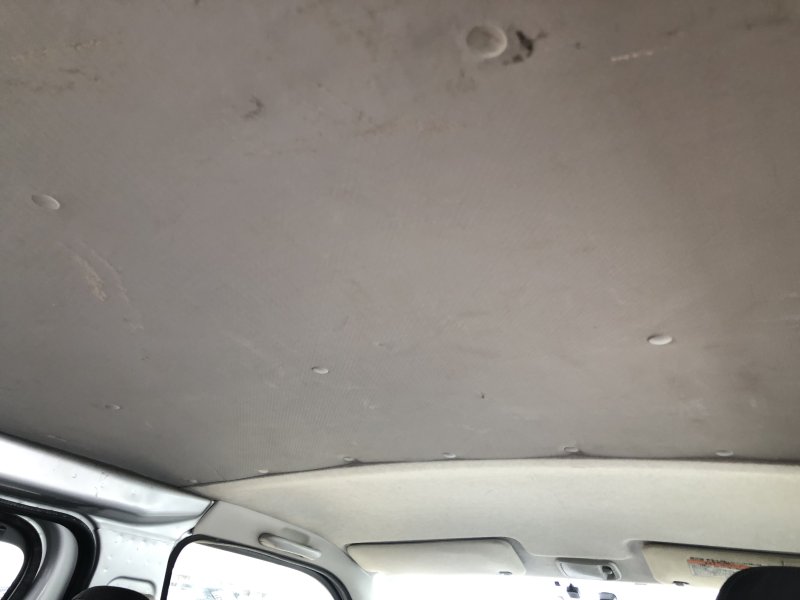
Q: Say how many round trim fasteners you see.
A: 11